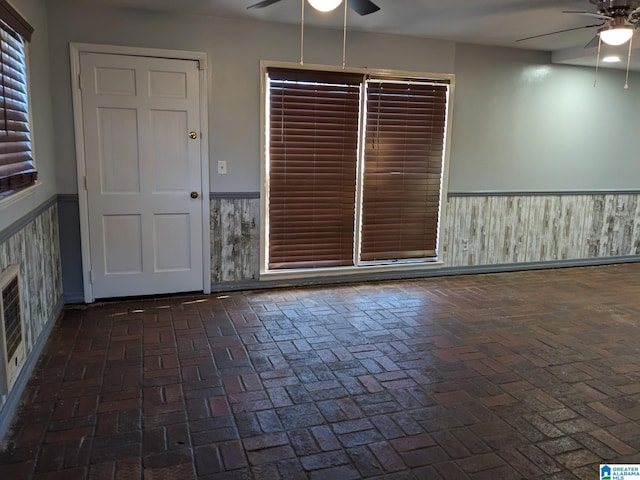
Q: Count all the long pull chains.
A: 4